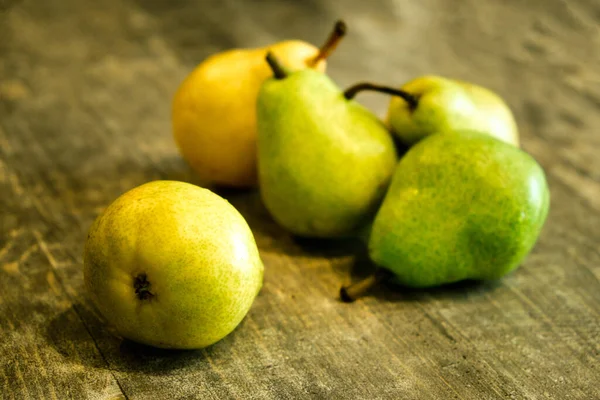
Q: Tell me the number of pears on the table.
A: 5